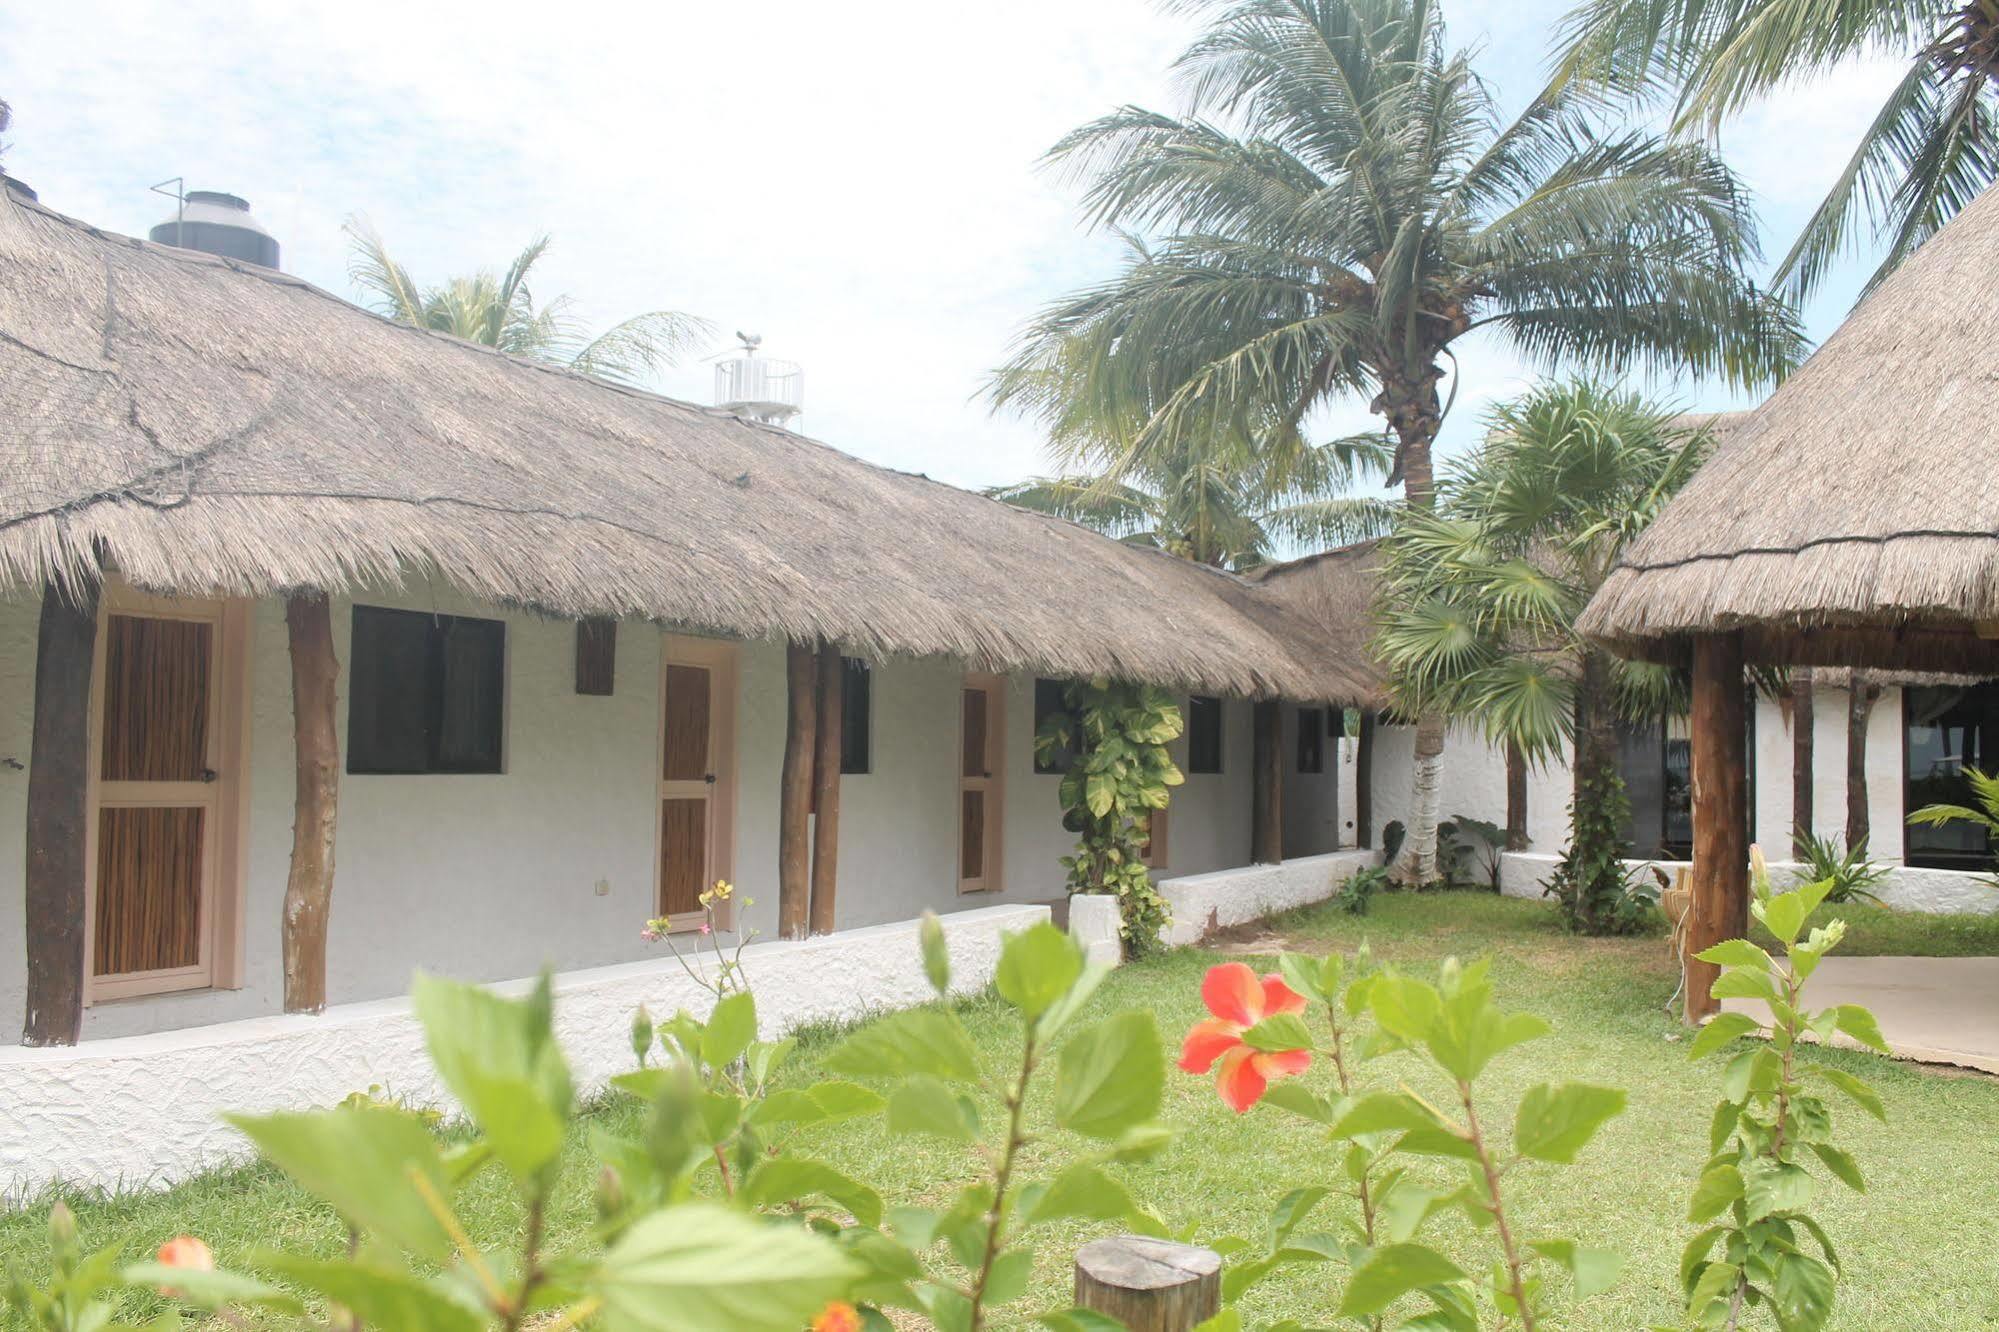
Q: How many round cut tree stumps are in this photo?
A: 1